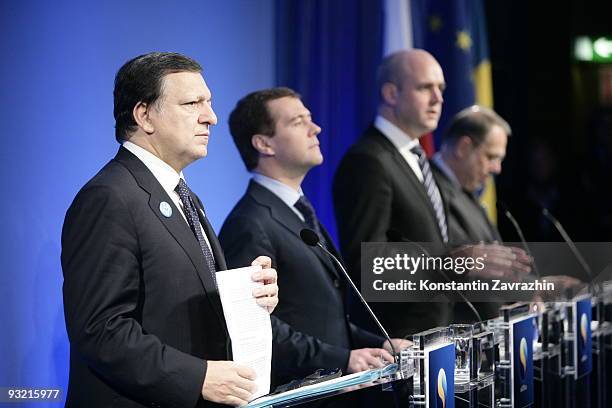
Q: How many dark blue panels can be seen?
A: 3